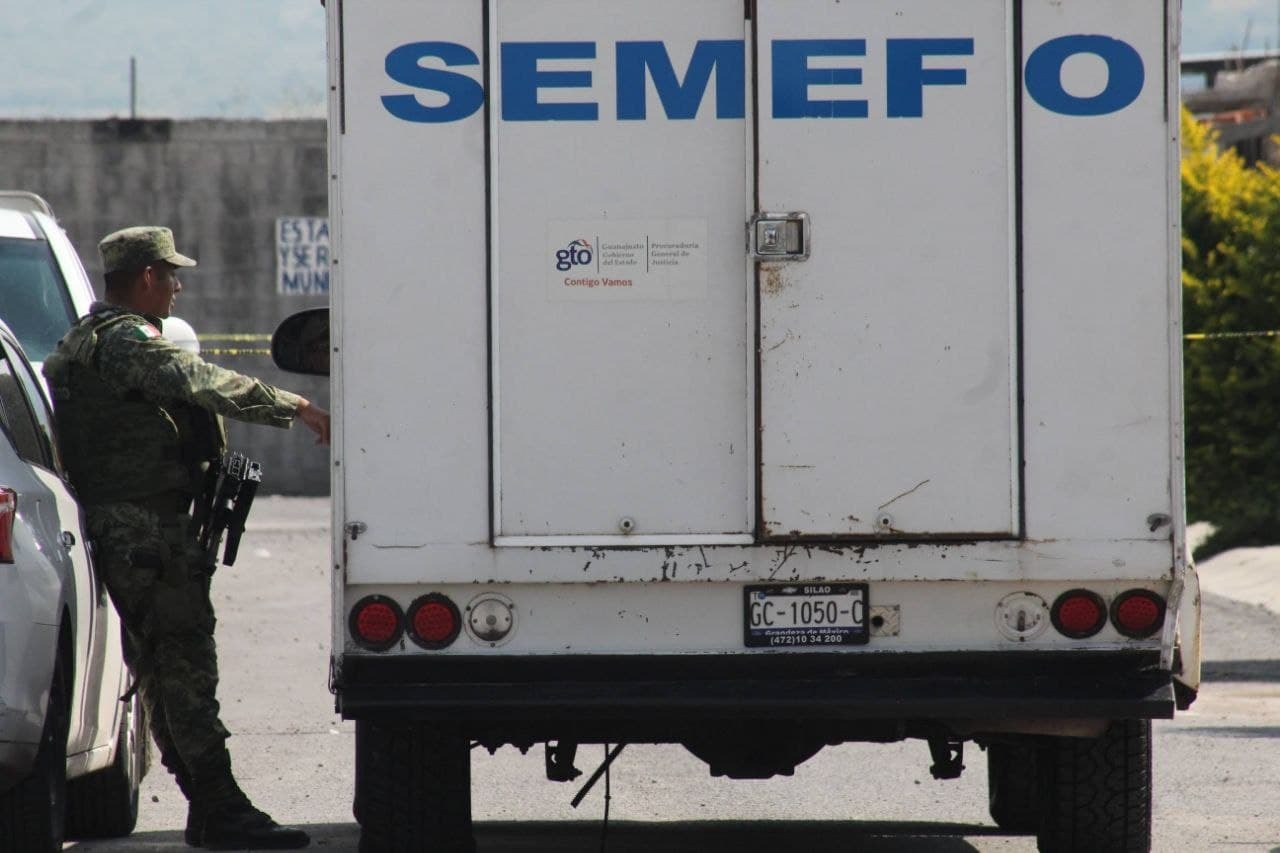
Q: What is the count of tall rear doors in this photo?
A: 2